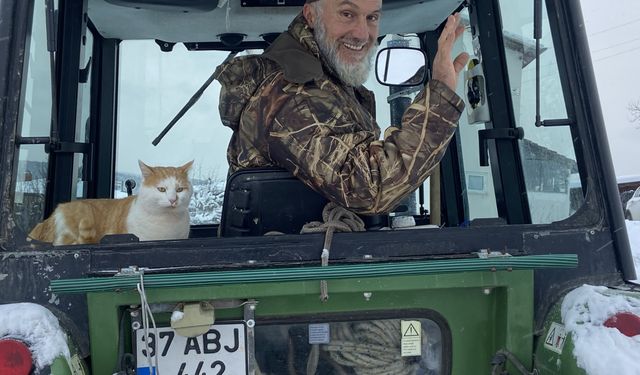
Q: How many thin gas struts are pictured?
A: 2